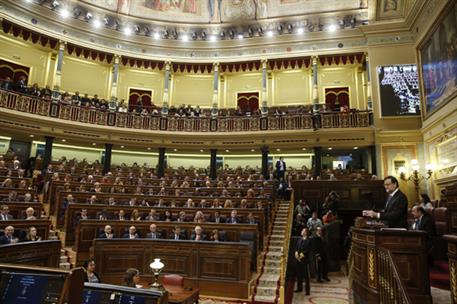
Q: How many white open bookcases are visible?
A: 0